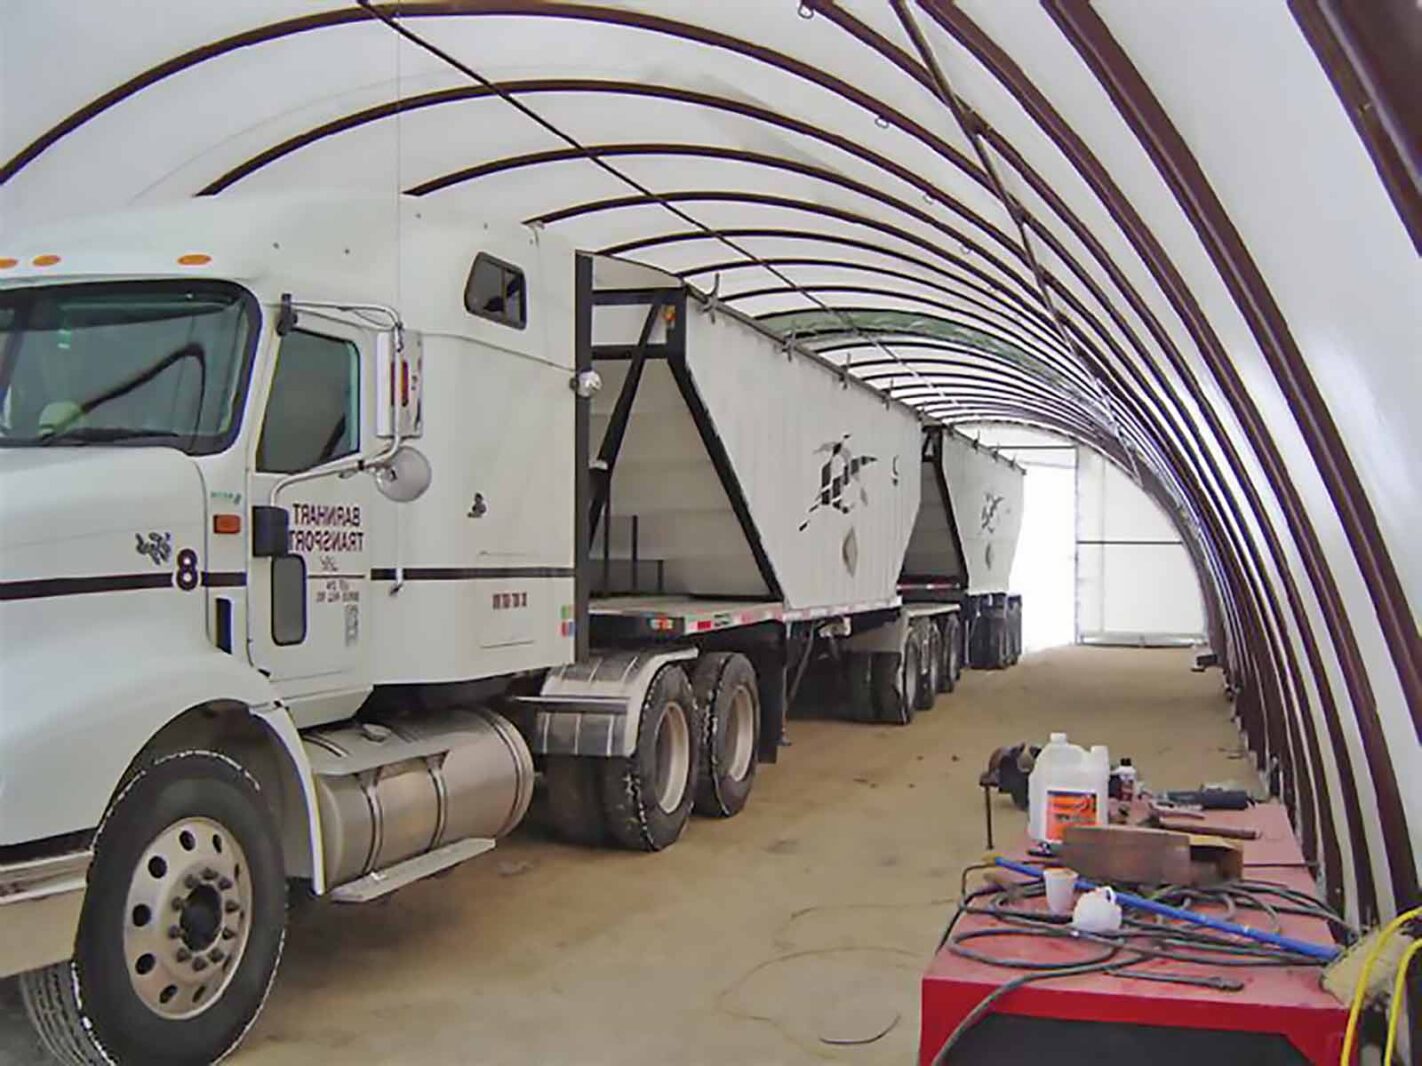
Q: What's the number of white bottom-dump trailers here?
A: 2